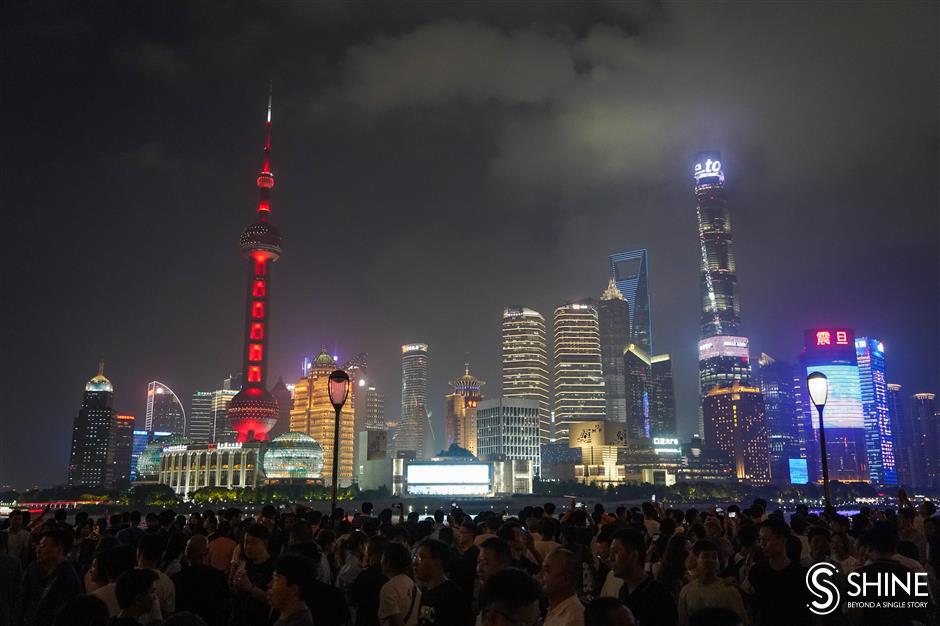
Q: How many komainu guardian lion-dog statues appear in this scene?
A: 0